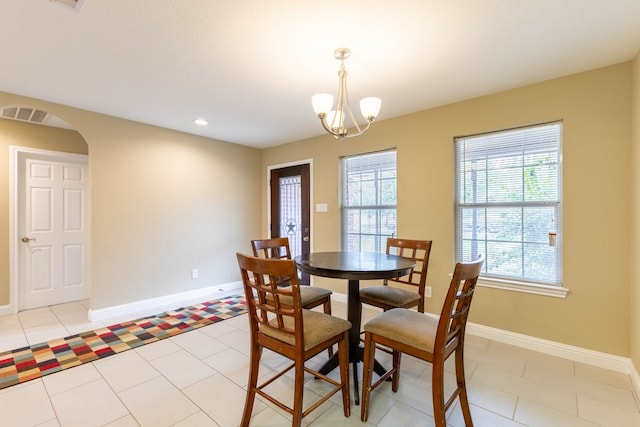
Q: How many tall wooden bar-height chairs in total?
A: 4